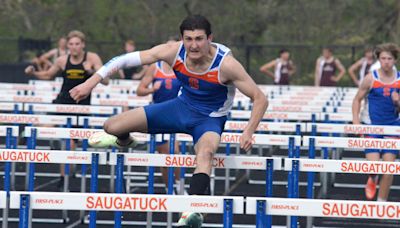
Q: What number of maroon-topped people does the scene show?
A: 3